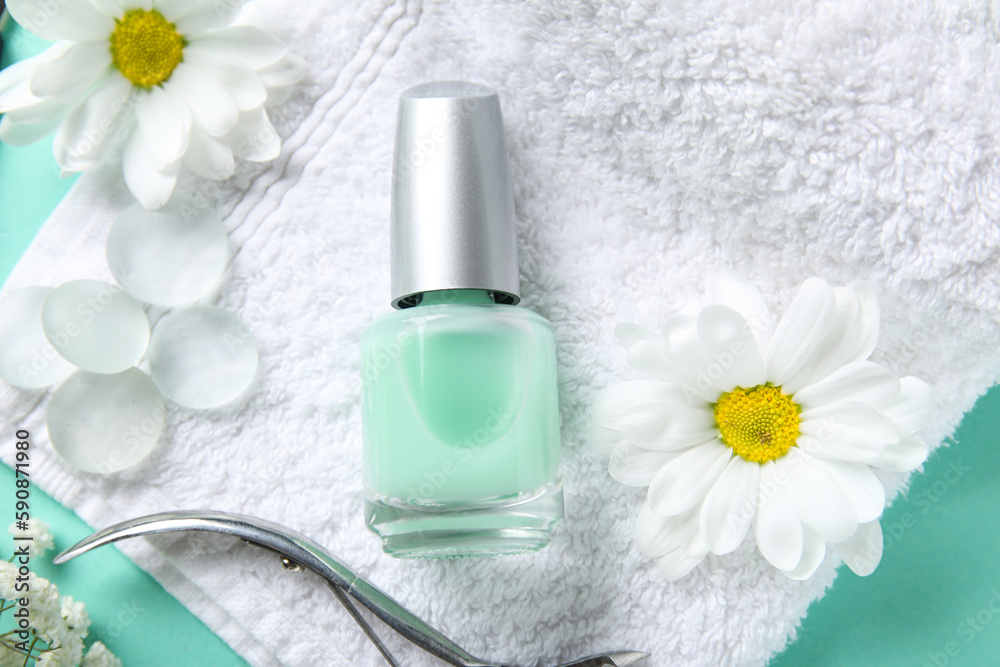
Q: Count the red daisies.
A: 0